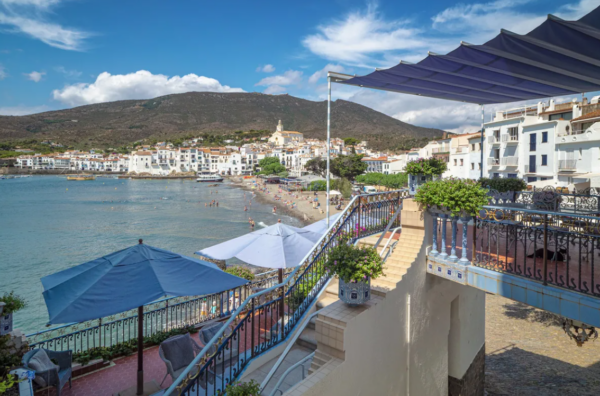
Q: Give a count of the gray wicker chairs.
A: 3